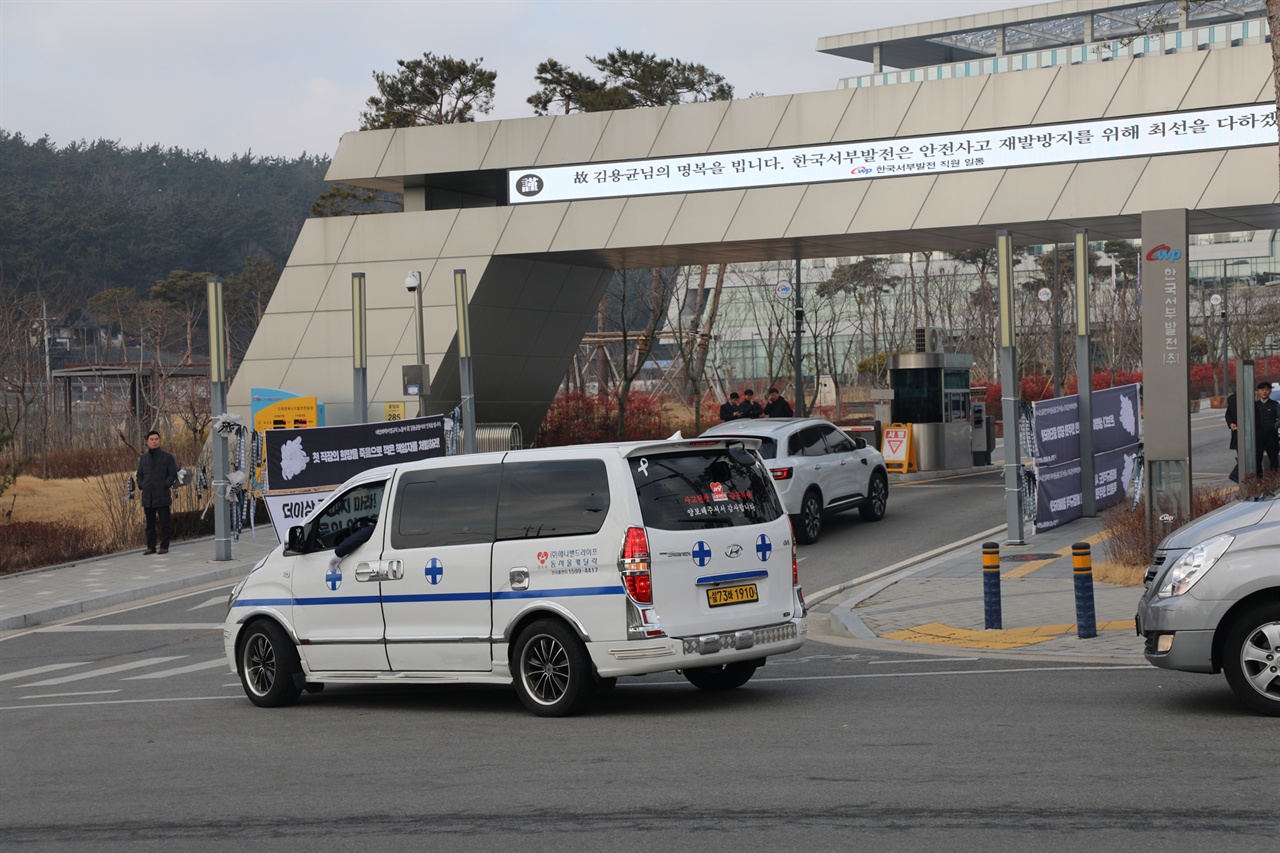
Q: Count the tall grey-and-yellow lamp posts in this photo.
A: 5